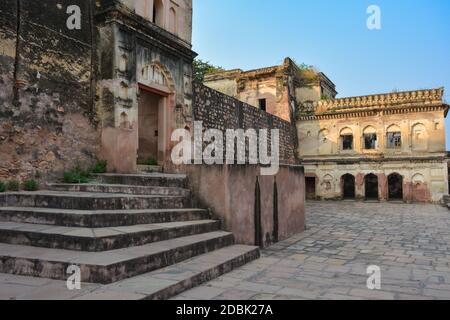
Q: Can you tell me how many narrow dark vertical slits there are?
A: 2